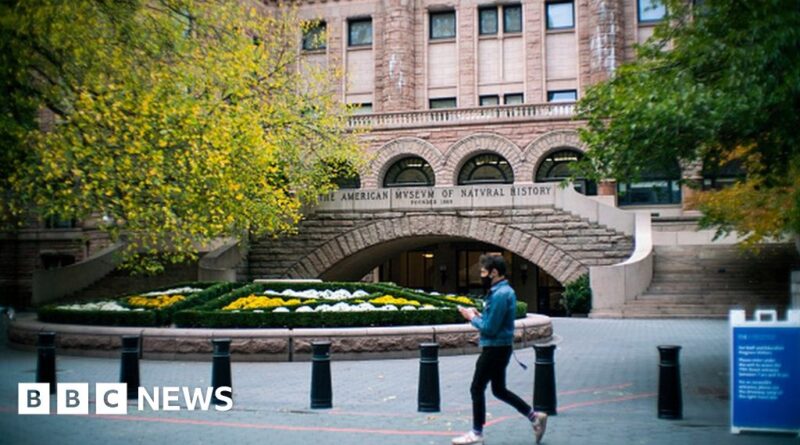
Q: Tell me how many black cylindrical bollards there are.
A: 7